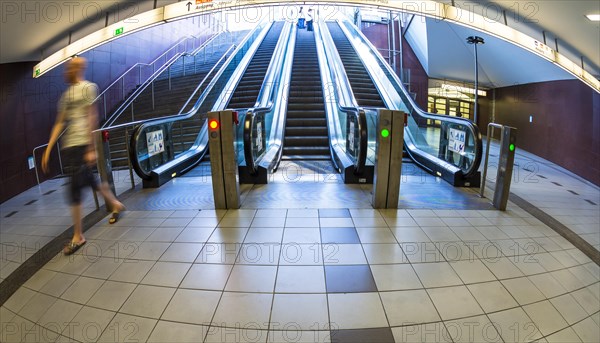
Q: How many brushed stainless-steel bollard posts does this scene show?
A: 4